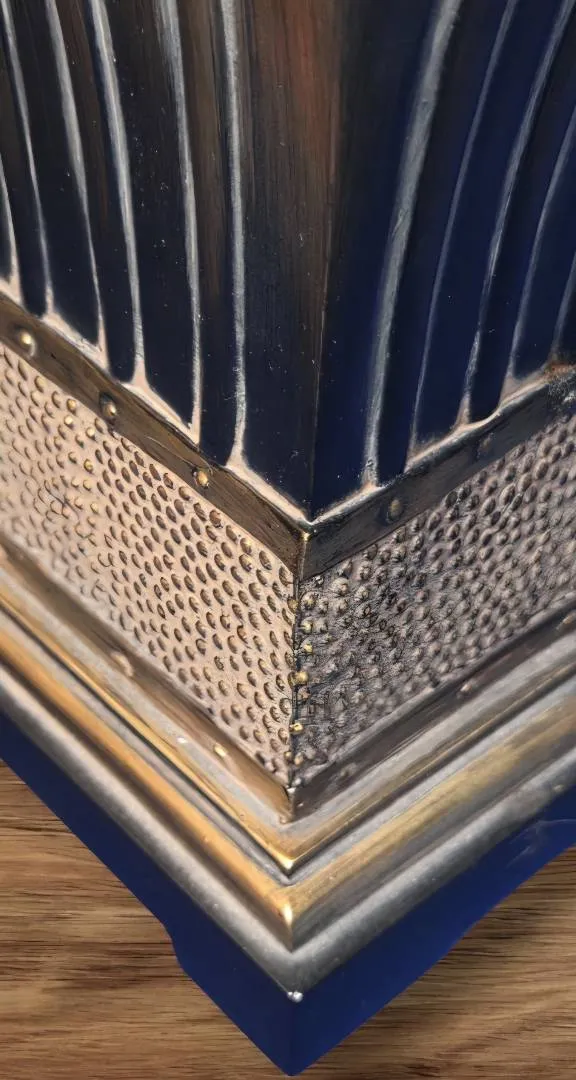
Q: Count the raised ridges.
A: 11